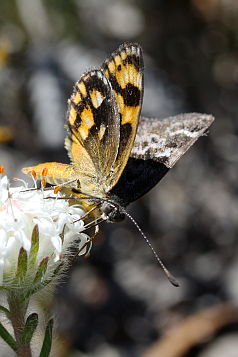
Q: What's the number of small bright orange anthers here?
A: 5